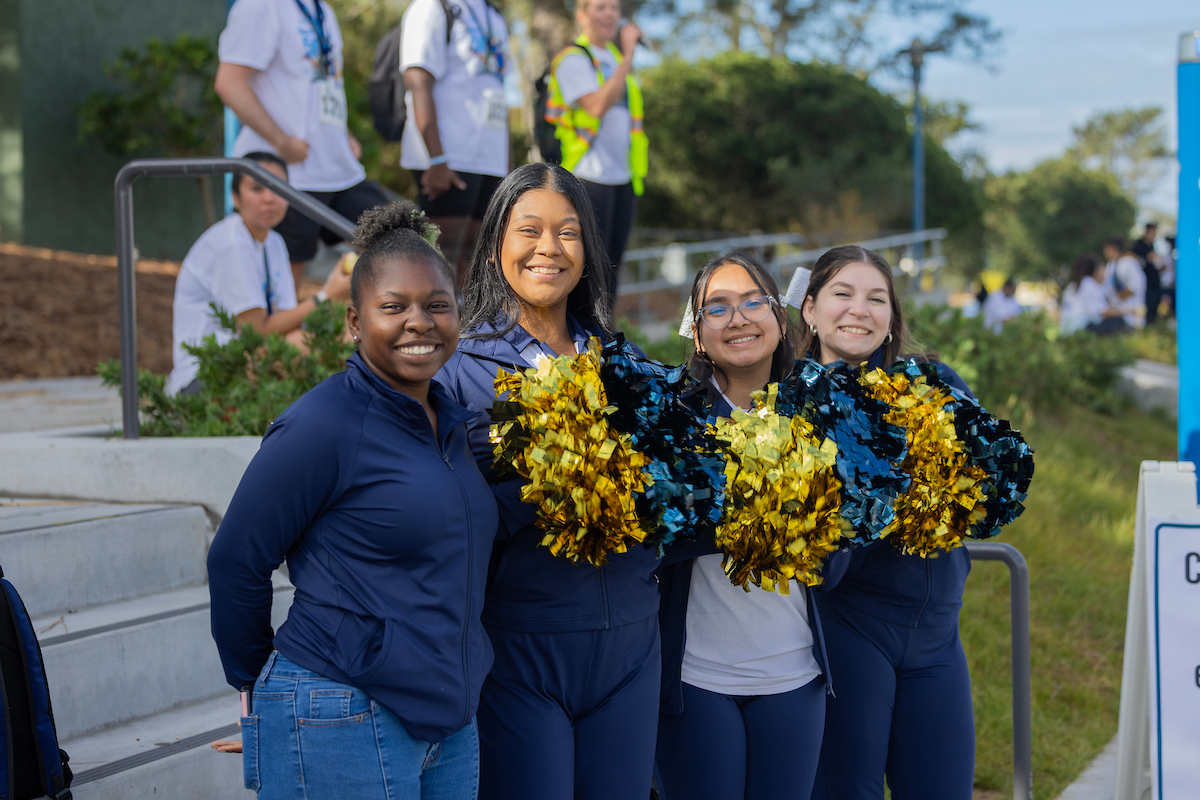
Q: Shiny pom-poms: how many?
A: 6